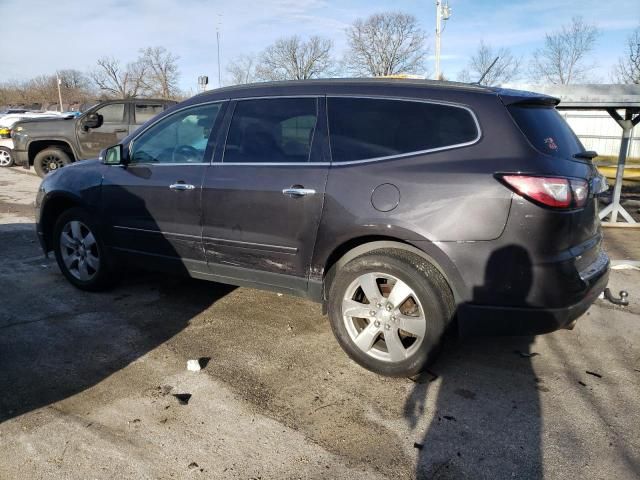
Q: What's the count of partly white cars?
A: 1